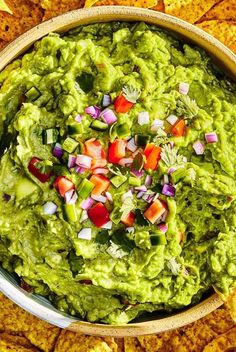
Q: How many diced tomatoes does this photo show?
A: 11